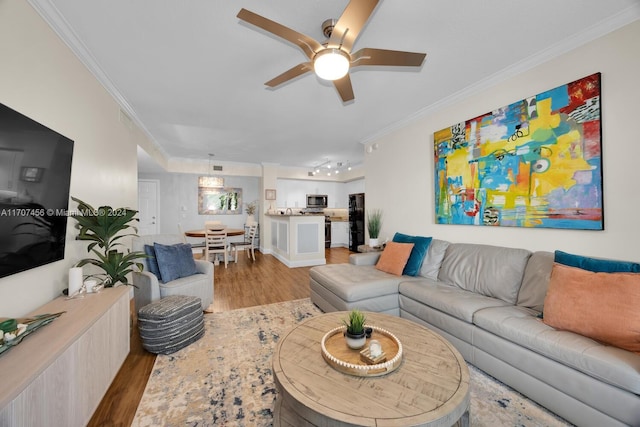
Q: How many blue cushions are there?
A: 4